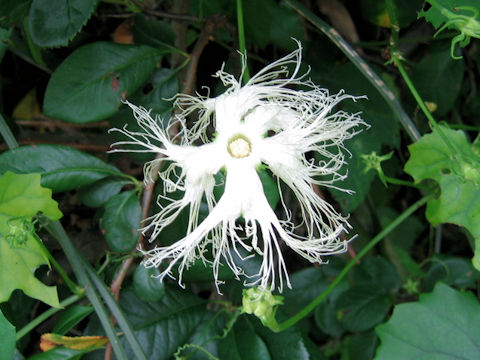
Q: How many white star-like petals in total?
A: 5